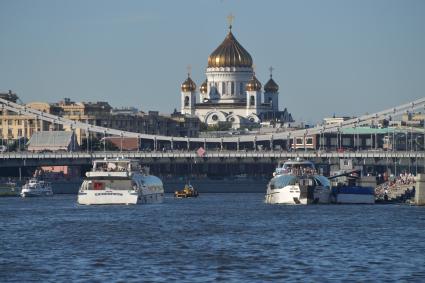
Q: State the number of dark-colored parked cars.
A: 0